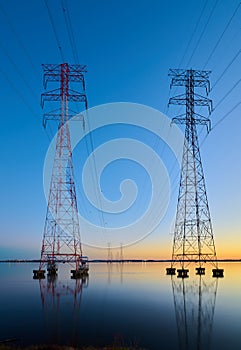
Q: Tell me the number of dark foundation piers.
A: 8